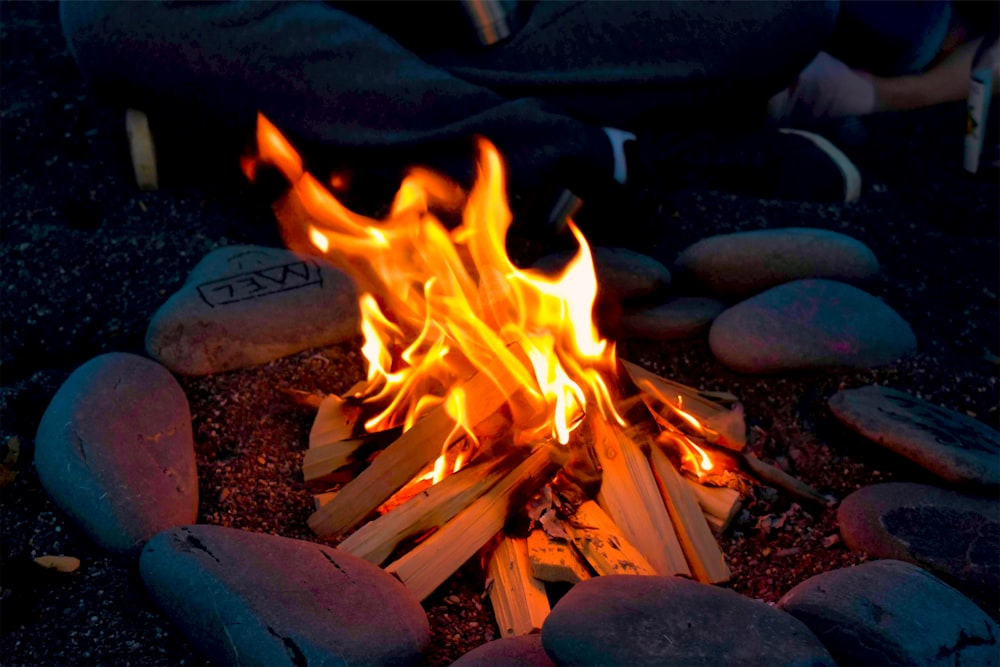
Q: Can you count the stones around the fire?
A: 12